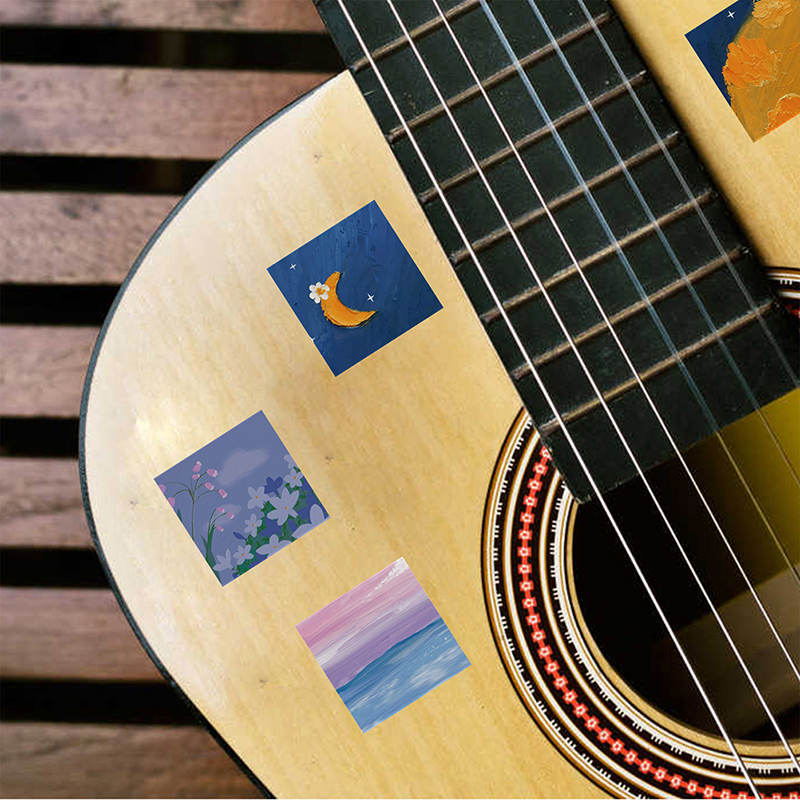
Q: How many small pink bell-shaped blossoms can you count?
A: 10